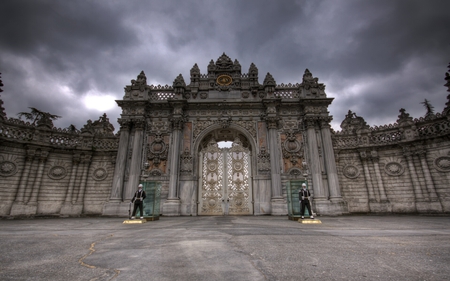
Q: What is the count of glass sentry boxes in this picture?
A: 2